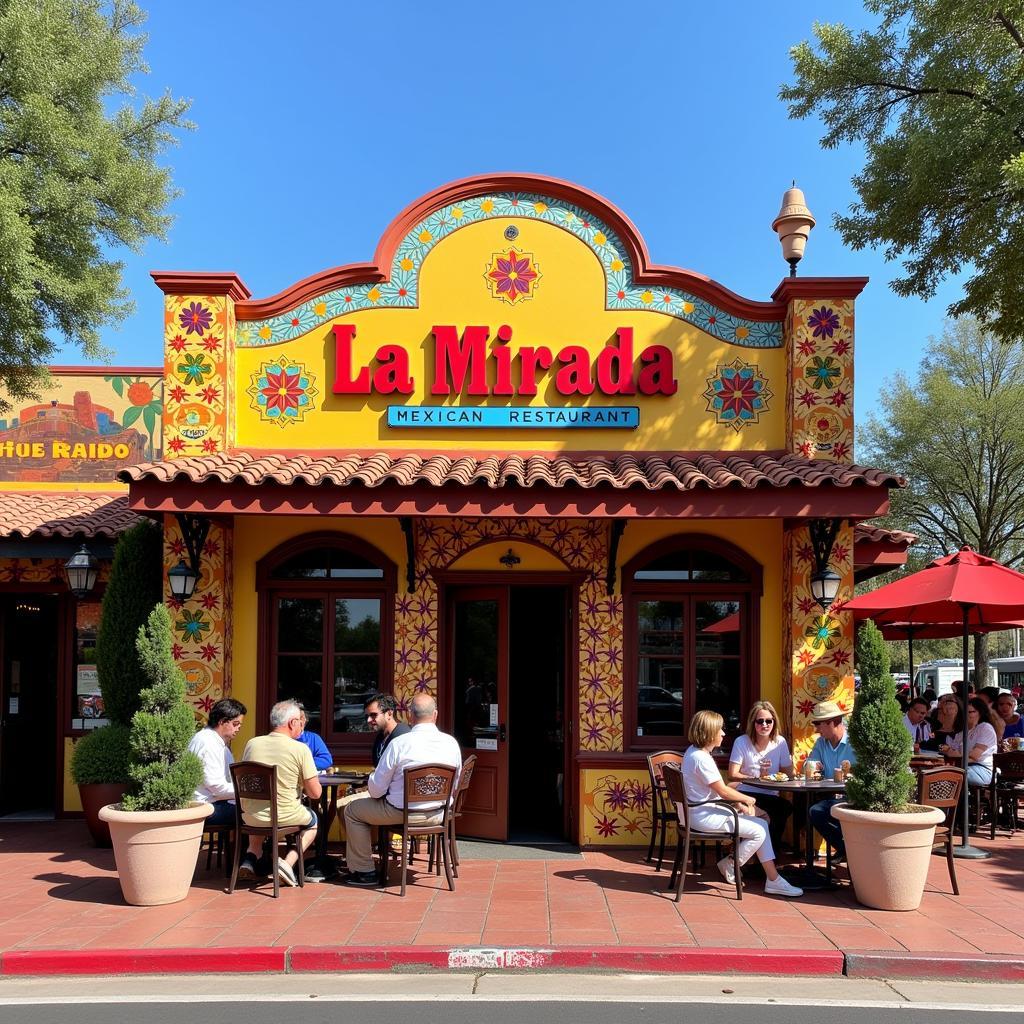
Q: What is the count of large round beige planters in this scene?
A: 2